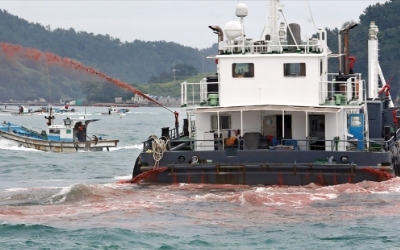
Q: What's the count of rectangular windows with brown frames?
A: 2